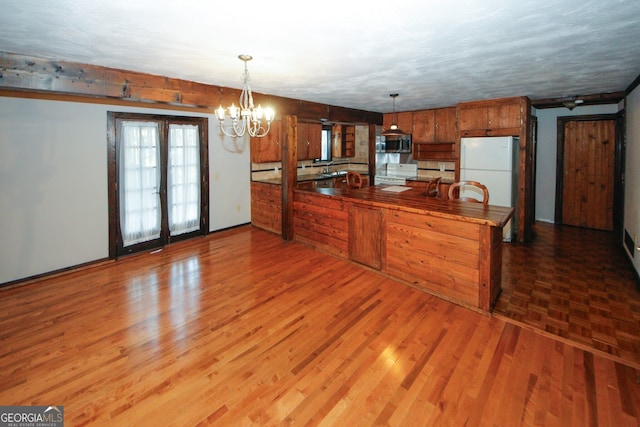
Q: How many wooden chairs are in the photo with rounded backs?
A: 3